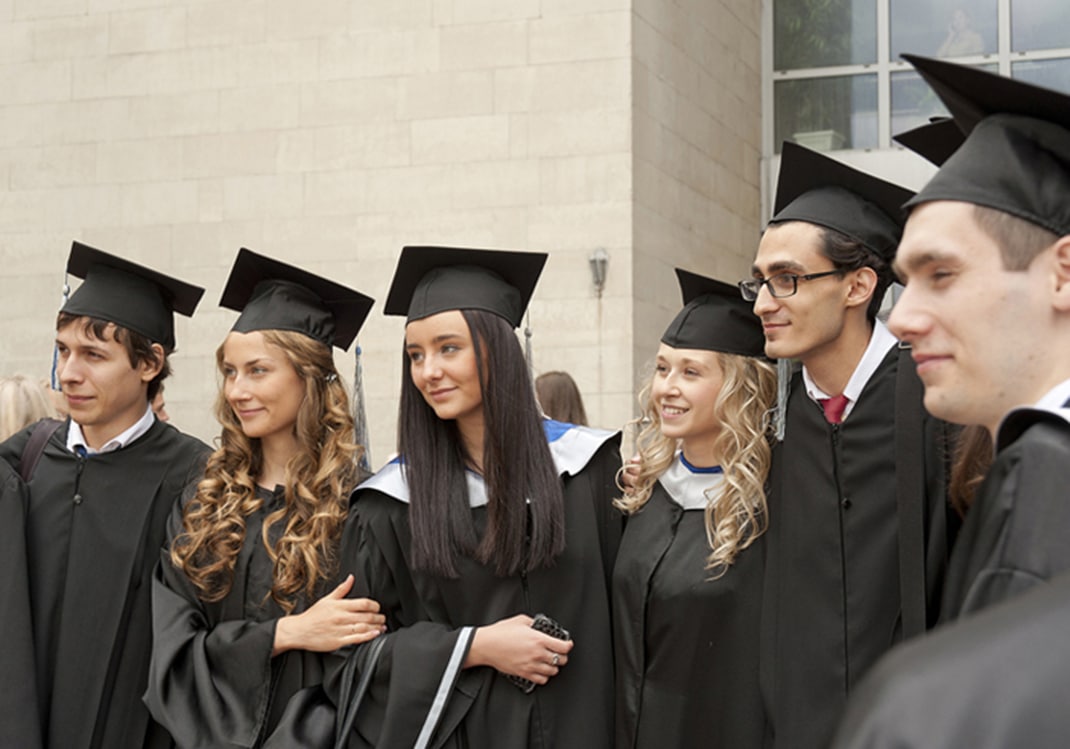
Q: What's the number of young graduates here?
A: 6